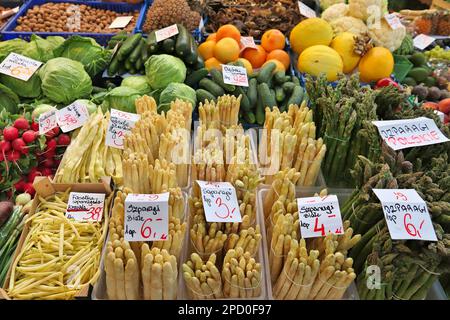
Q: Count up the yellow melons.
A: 4